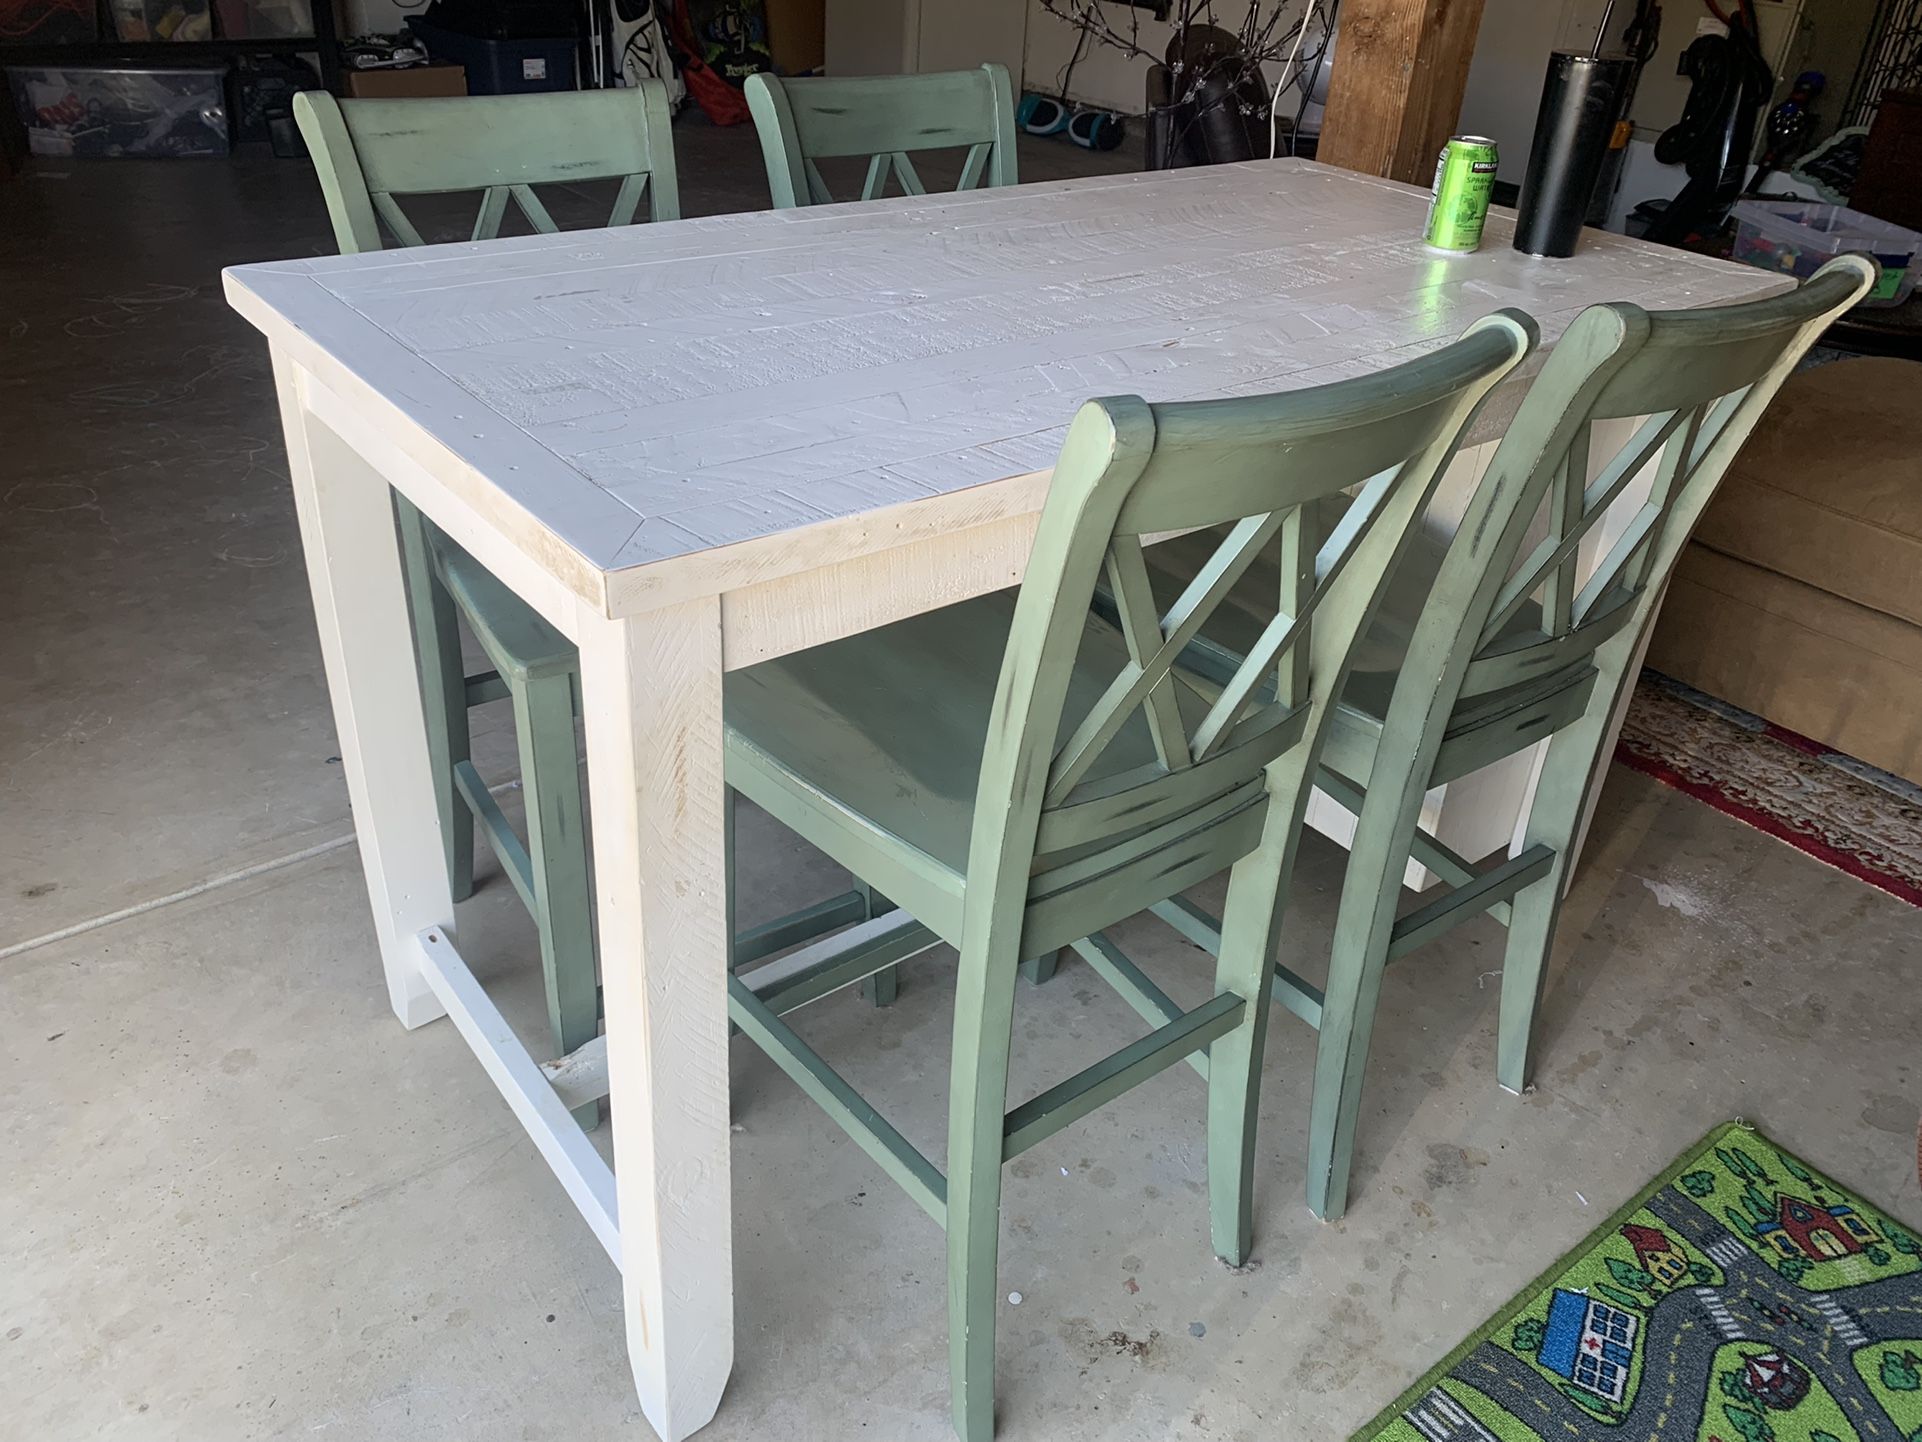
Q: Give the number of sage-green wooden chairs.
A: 4